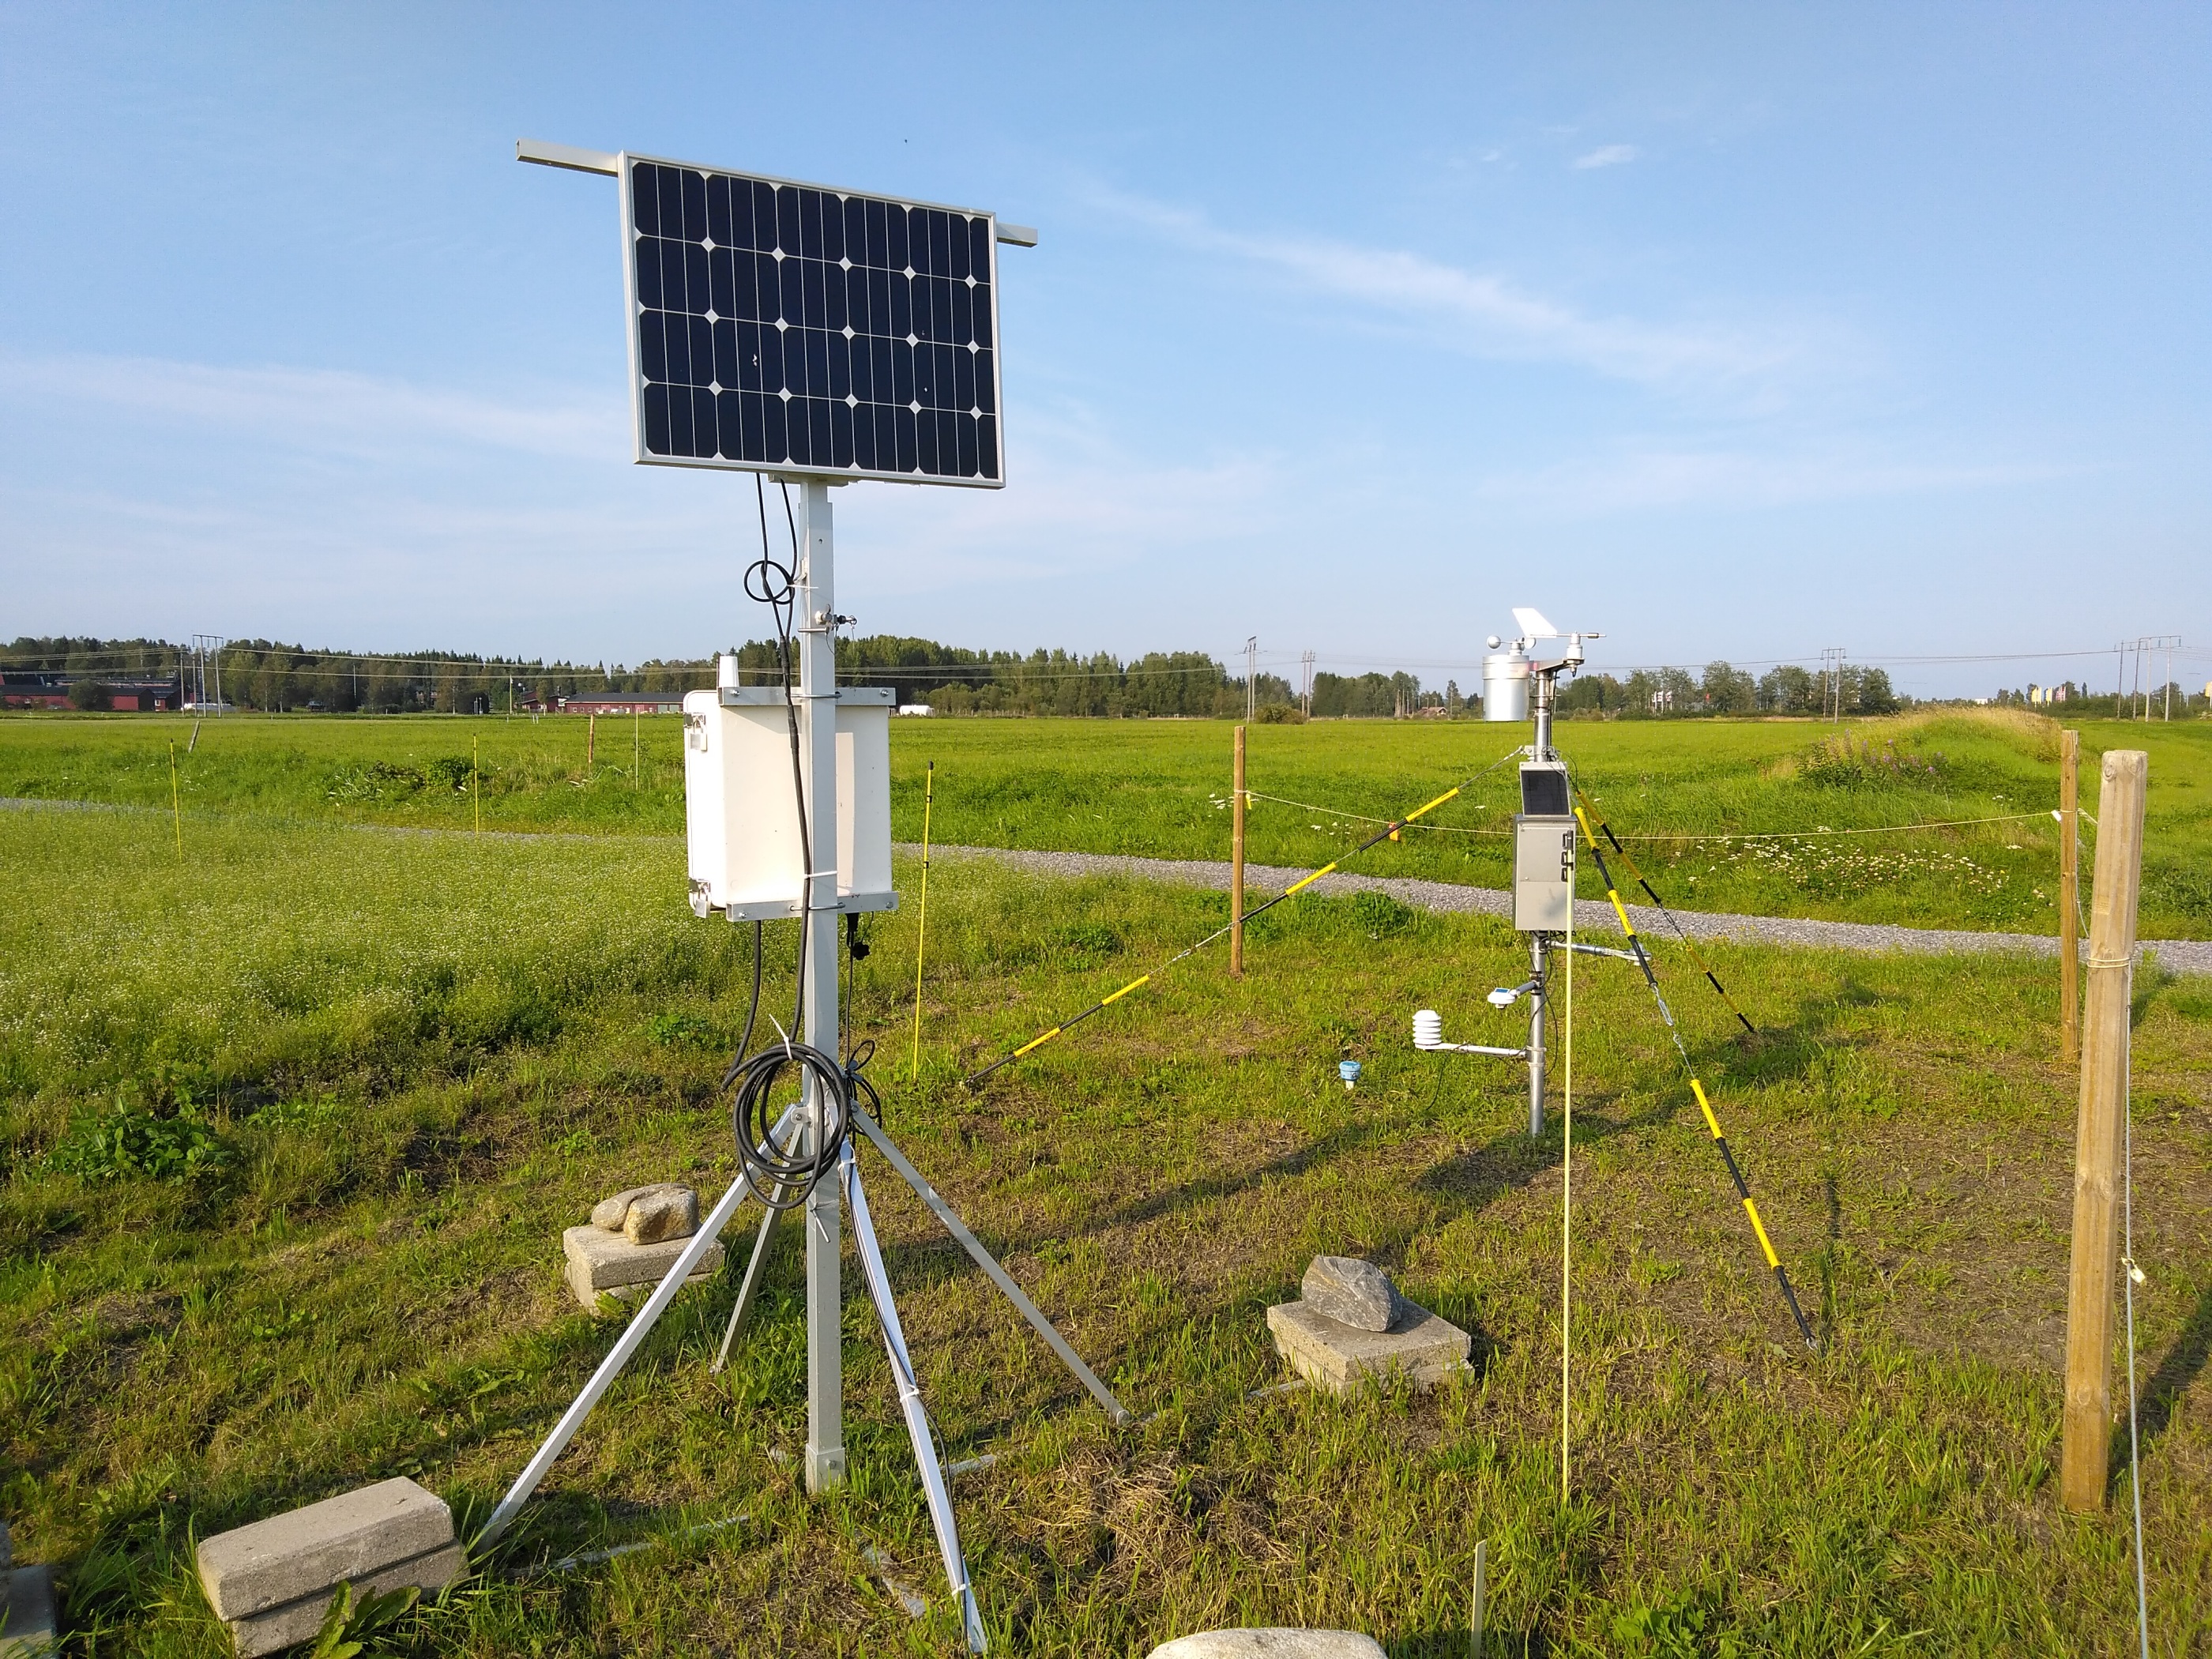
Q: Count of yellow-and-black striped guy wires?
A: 3